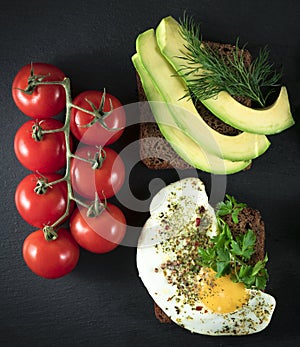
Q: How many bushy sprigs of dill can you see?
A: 1